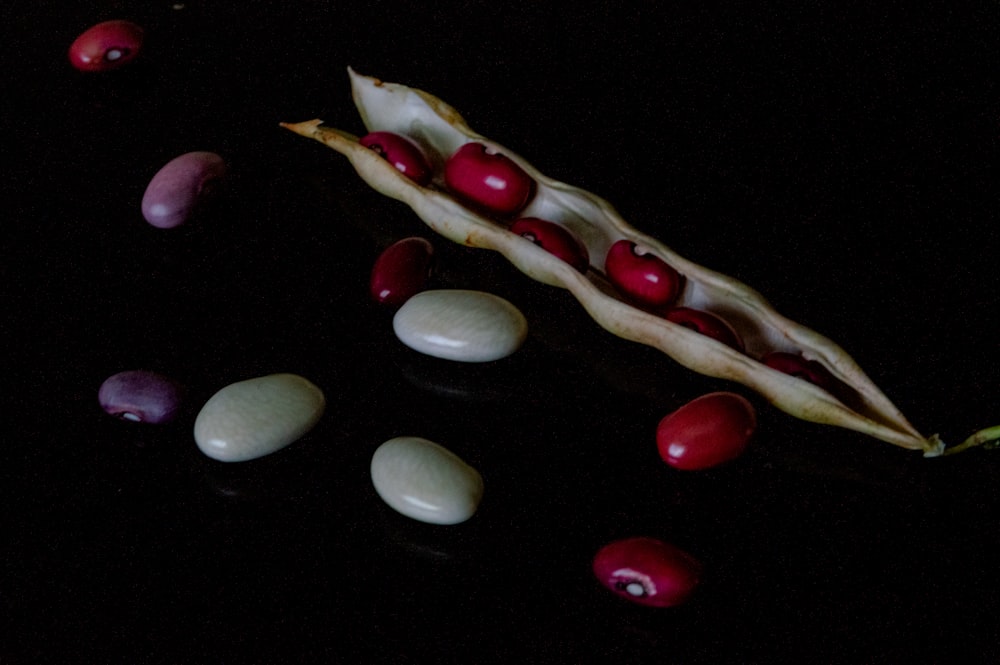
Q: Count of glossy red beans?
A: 10